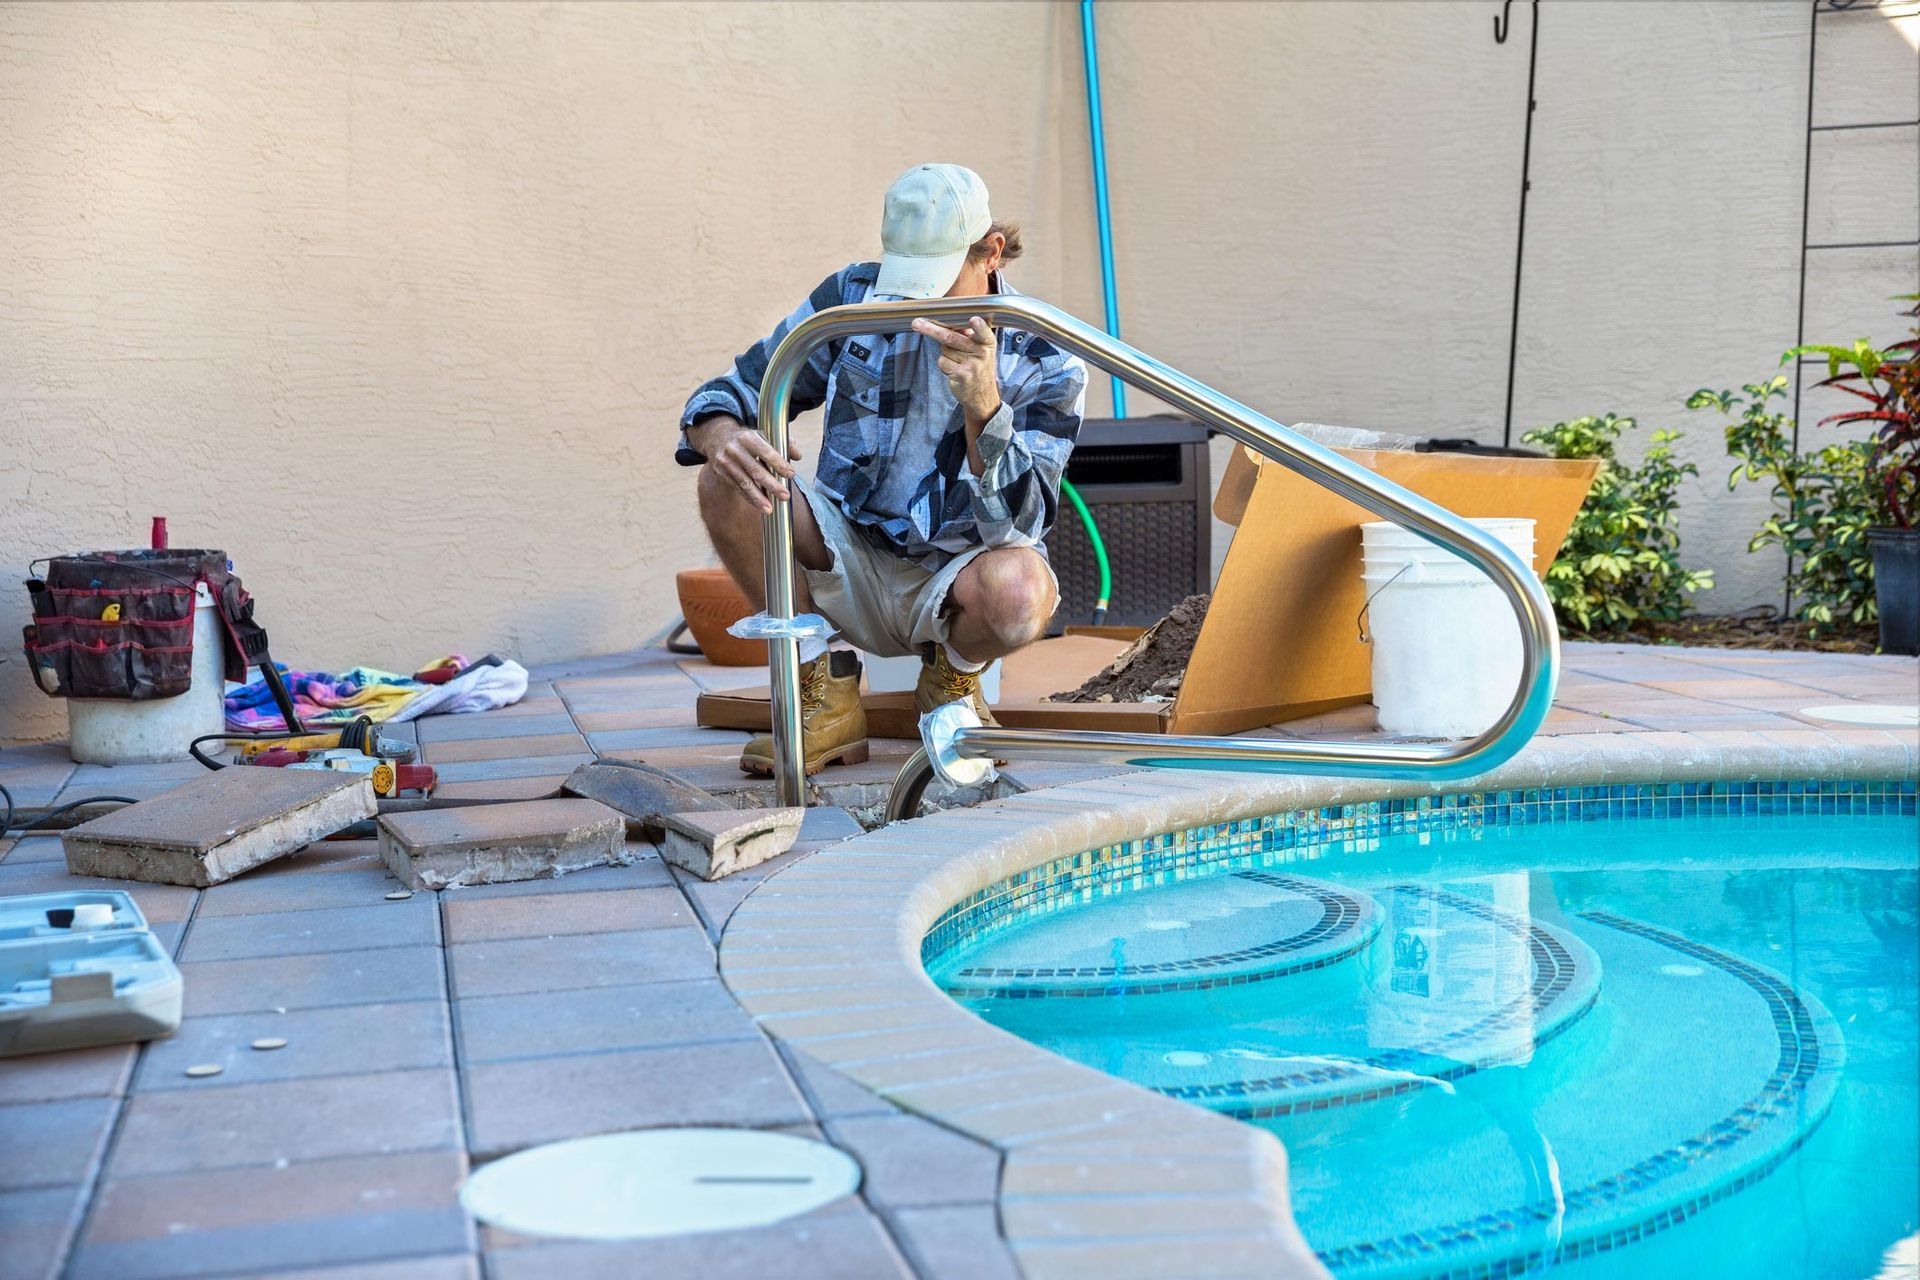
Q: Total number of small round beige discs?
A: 3